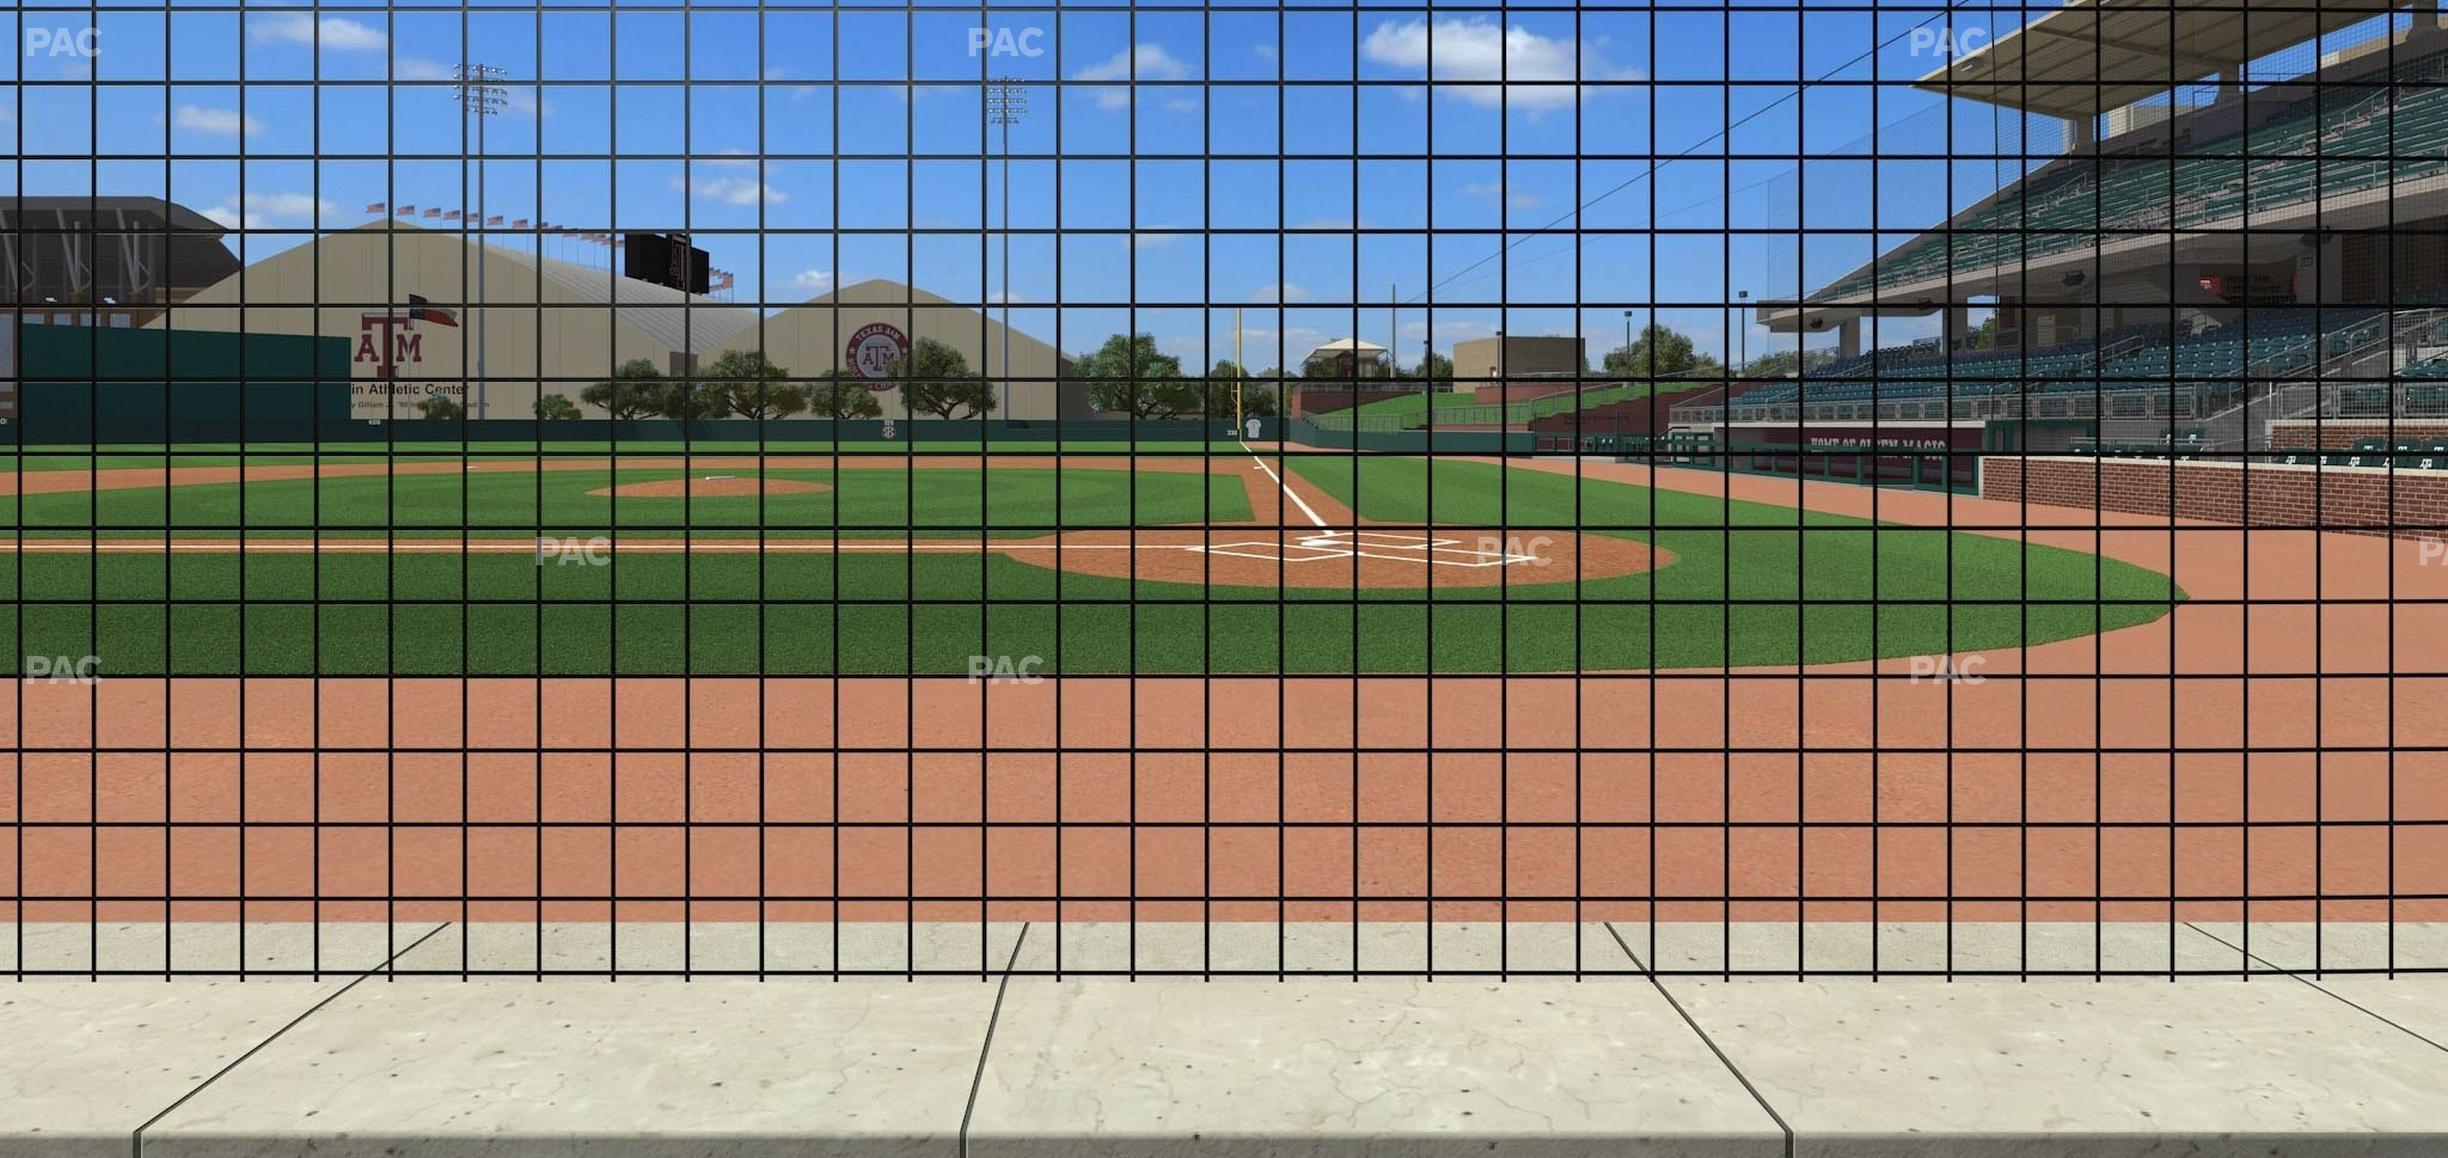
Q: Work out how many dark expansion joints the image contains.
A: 4